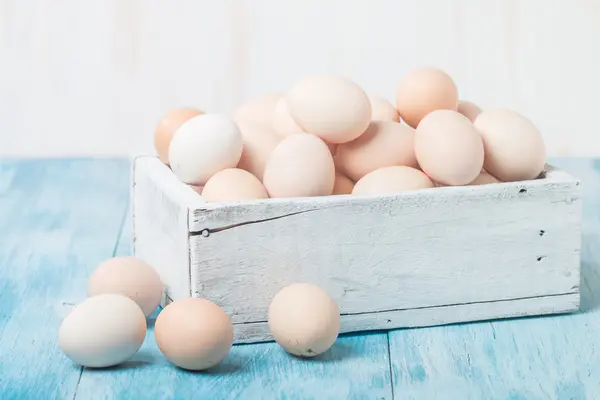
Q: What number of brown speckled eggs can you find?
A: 0